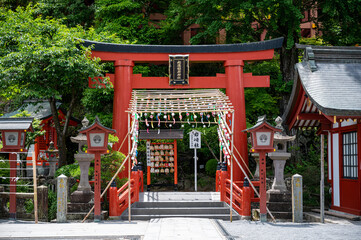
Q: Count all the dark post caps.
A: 6